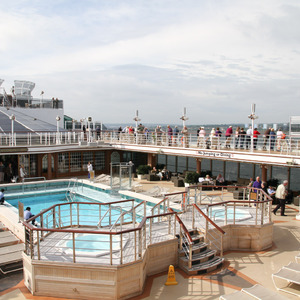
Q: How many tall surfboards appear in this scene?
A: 0